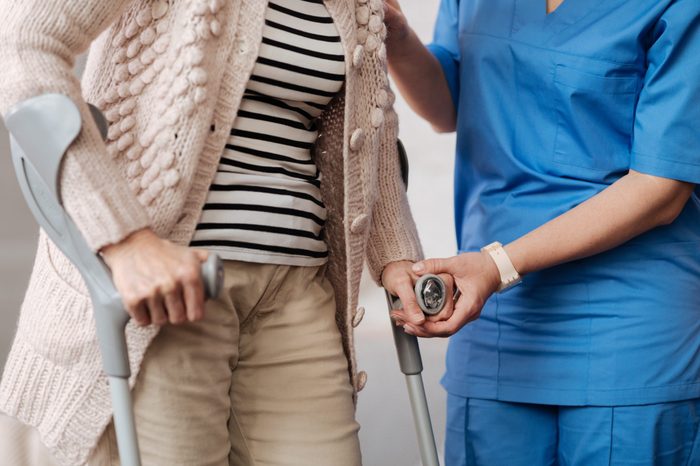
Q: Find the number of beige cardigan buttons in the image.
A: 5